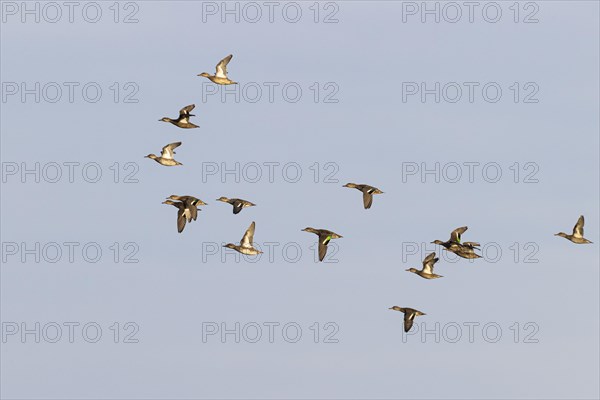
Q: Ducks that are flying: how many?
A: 14